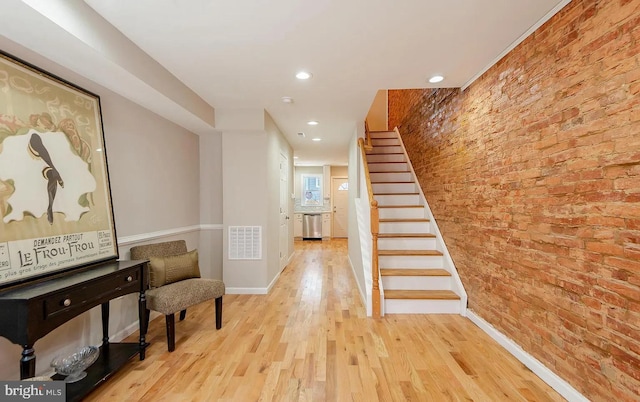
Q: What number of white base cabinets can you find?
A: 2